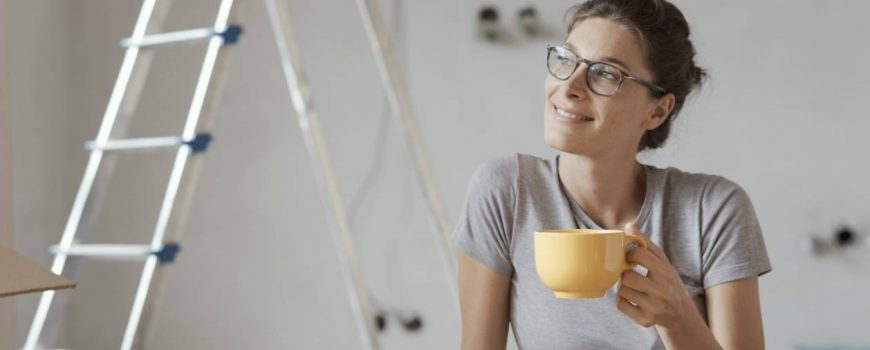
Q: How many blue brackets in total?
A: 3